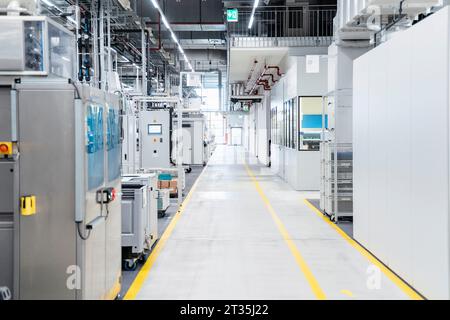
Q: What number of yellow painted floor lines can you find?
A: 3